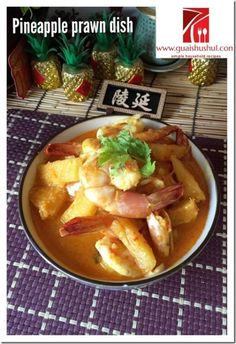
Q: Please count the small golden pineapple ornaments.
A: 5